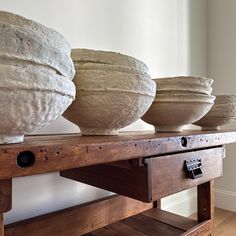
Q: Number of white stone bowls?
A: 4